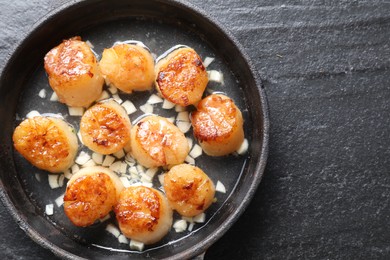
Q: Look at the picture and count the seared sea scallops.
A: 10